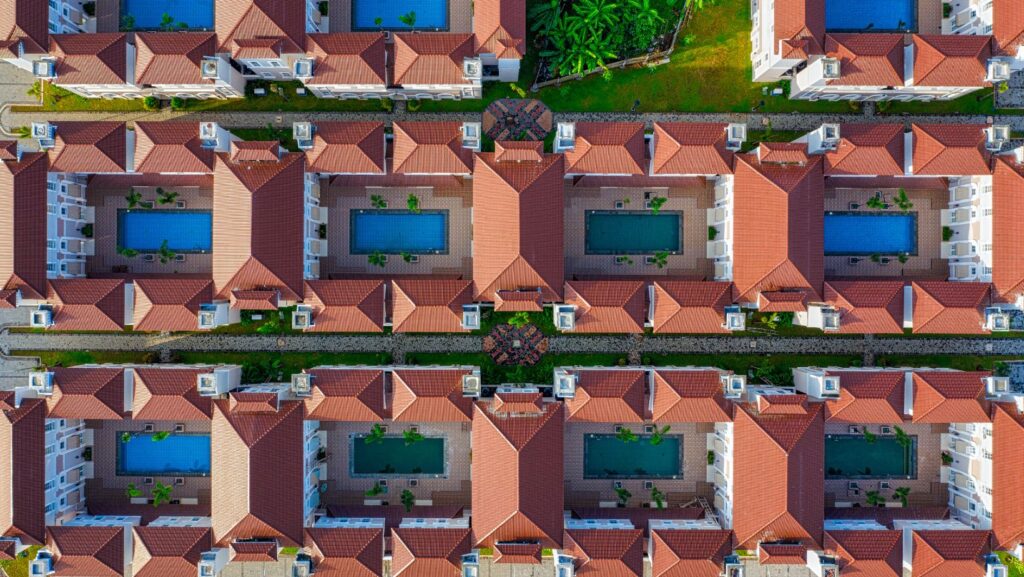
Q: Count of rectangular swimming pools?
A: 11